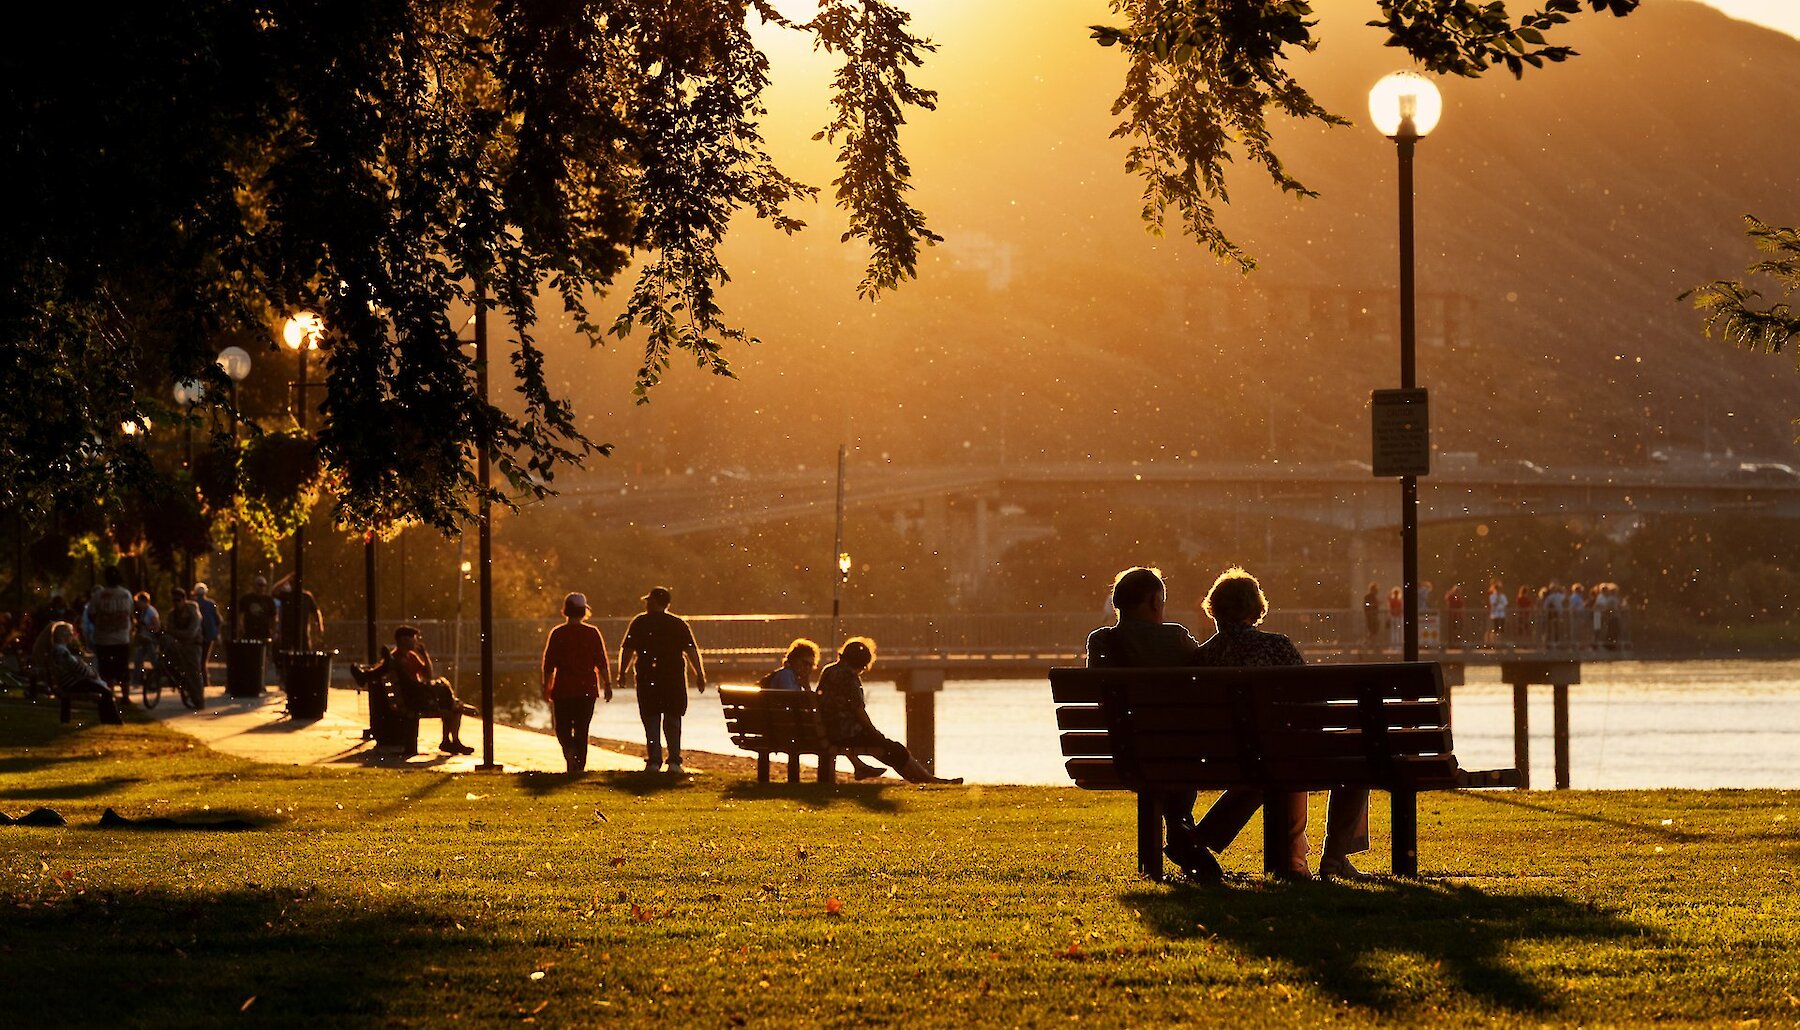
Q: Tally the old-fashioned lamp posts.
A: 5